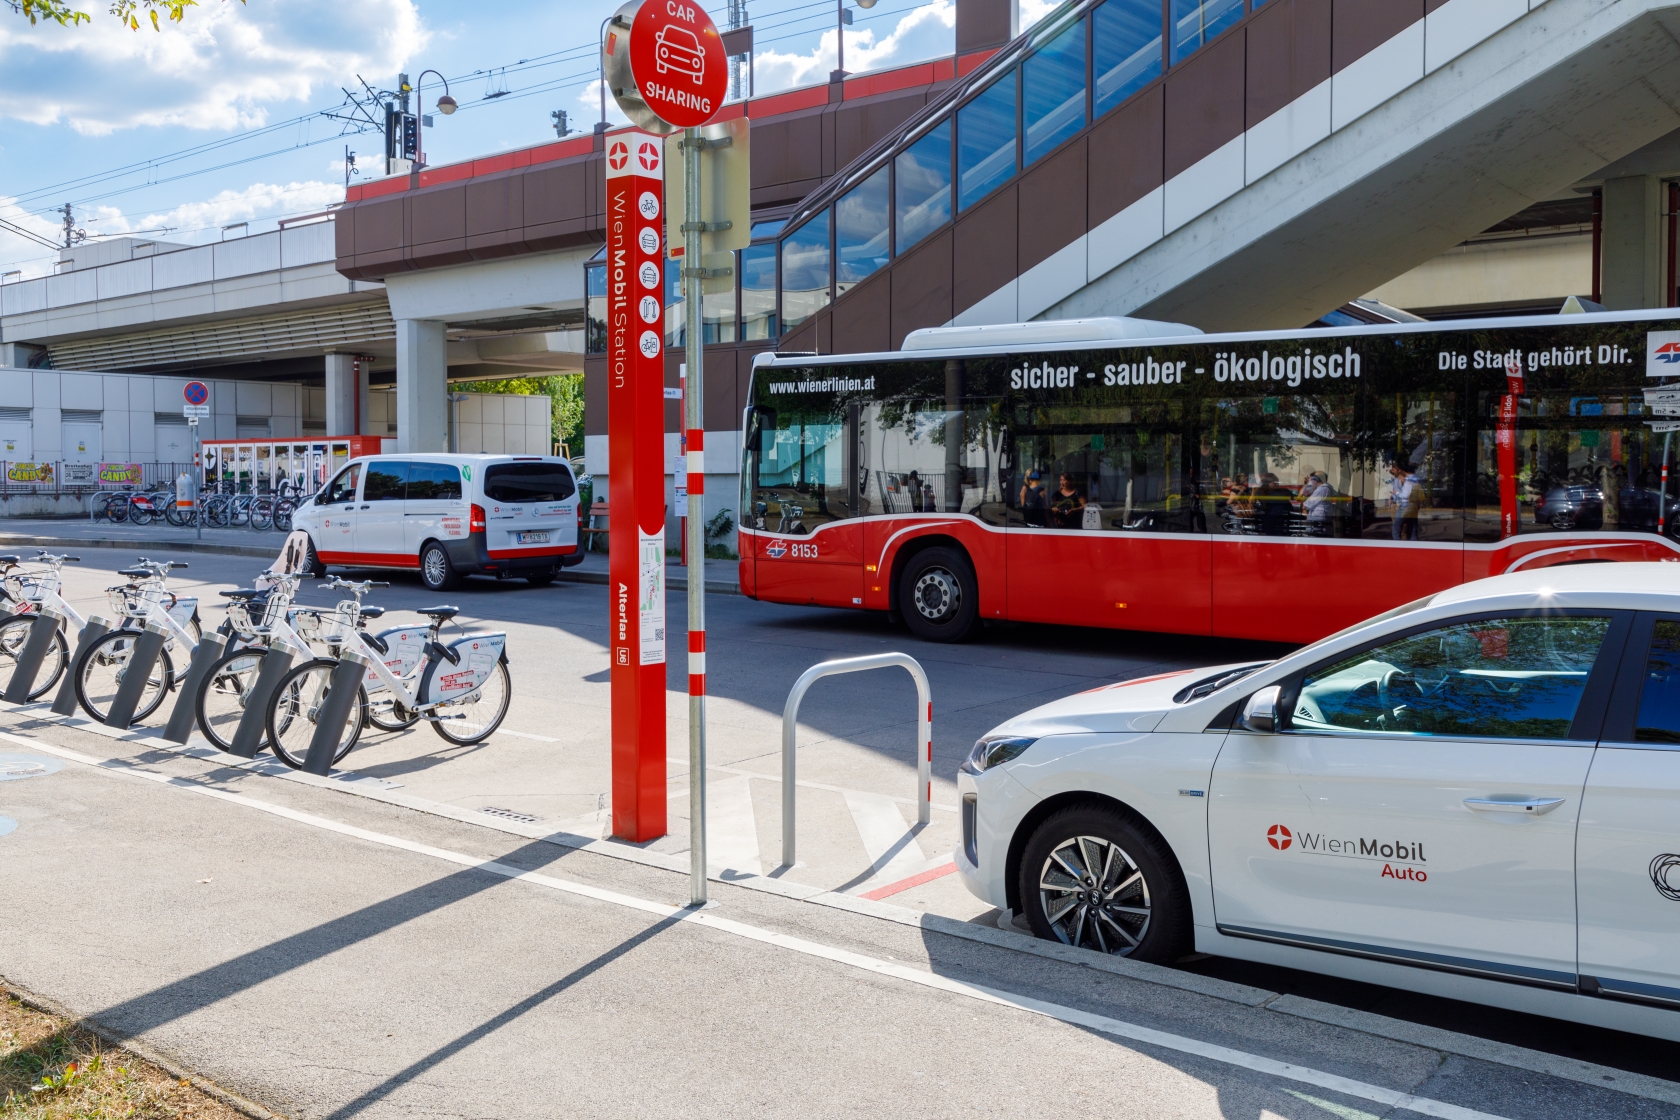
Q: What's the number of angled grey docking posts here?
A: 7